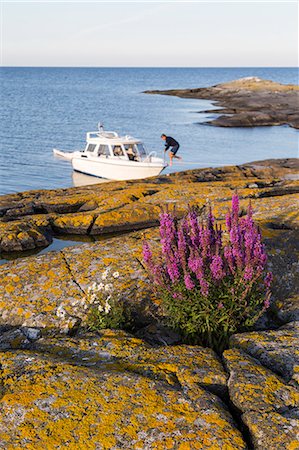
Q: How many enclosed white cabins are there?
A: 1